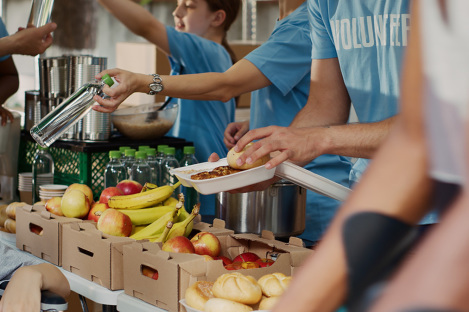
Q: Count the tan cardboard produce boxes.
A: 3